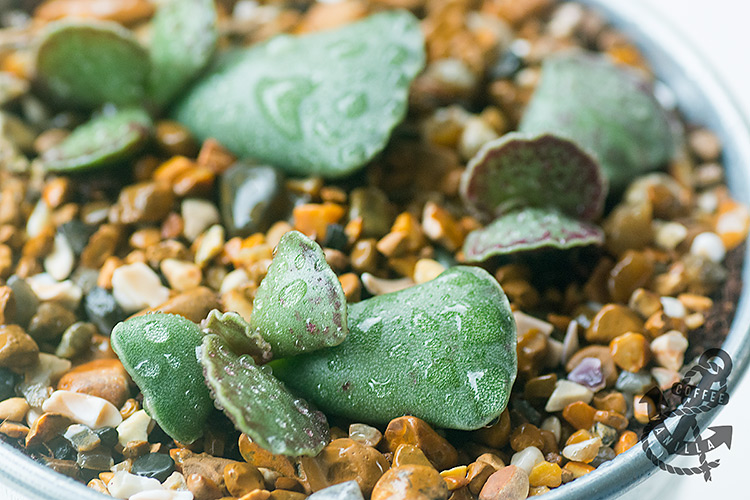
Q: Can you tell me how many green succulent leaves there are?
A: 12